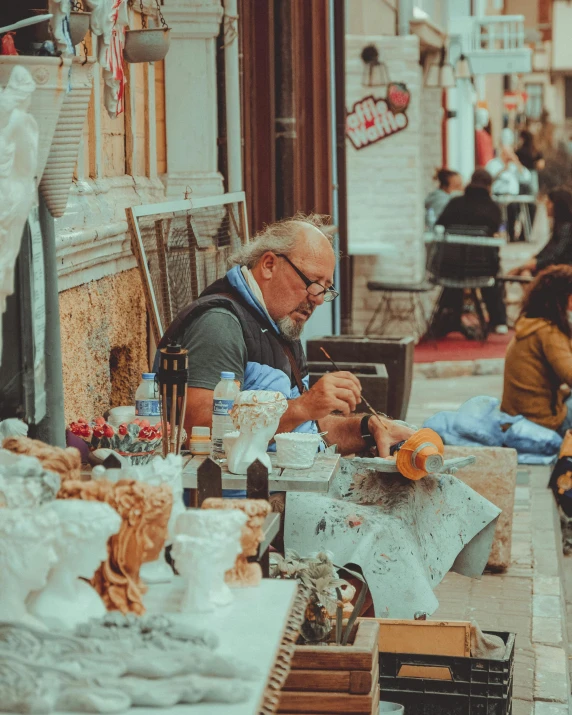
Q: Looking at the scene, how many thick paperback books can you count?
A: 0